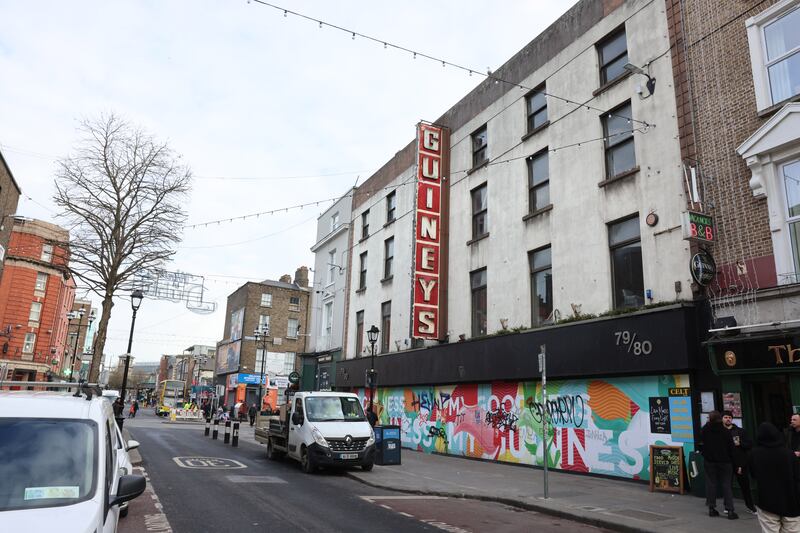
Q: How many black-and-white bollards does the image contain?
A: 4